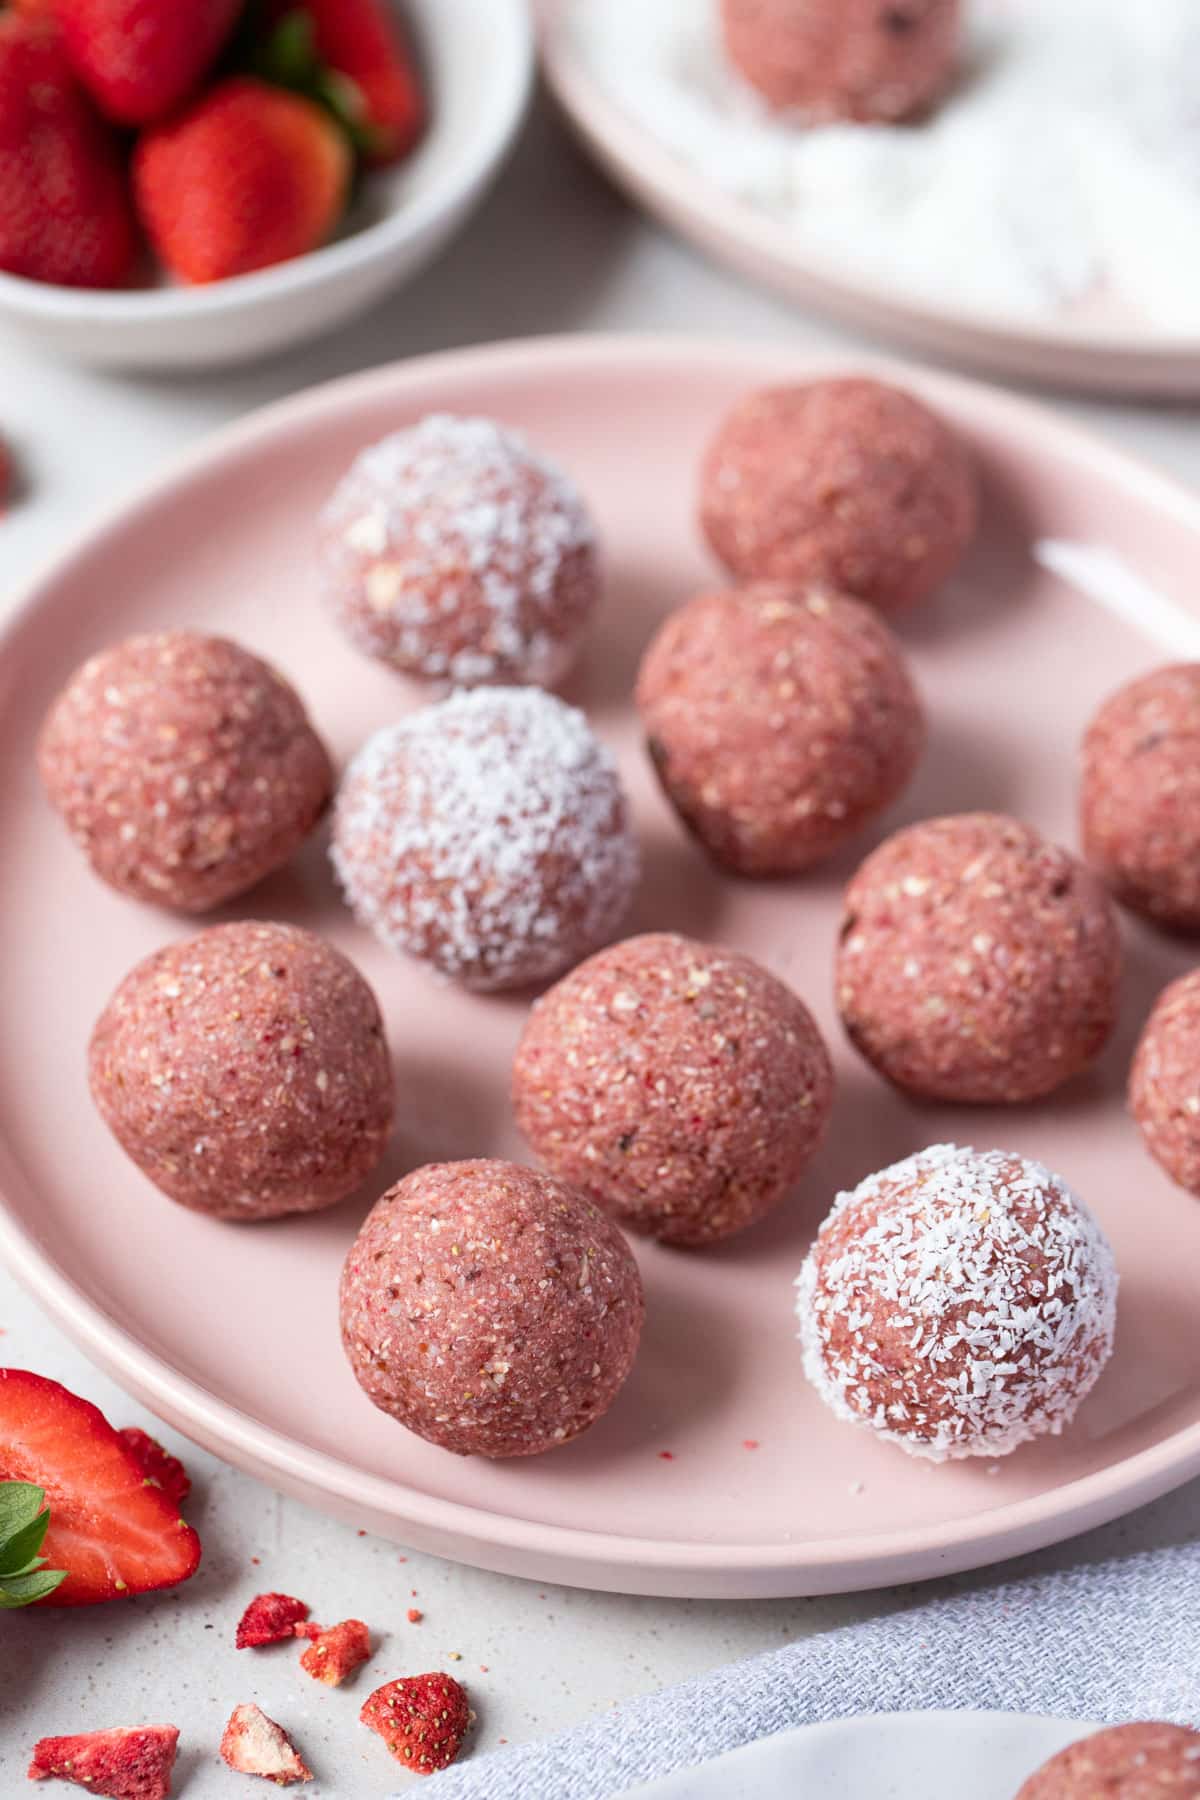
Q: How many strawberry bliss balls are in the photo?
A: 14